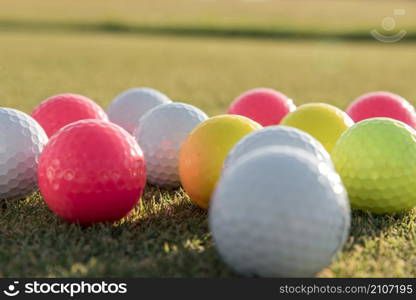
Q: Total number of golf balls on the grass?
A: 12